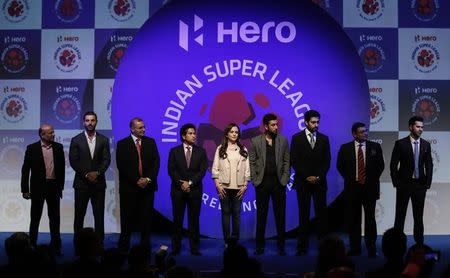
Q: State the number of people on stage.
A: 9